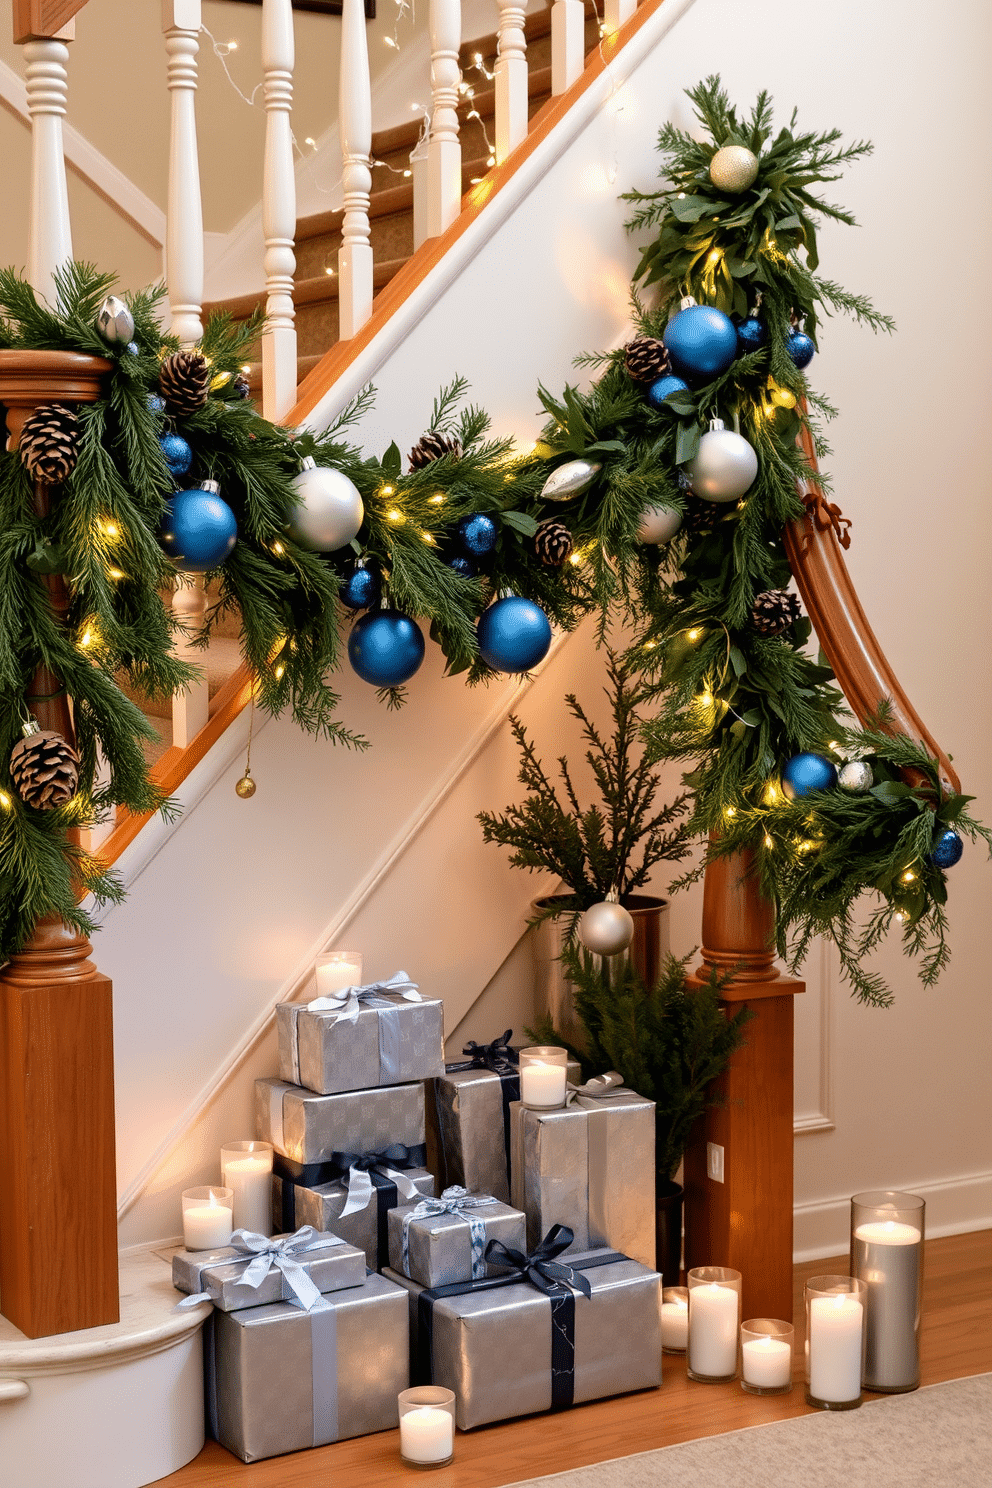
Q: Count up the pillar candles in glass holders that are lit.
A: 10